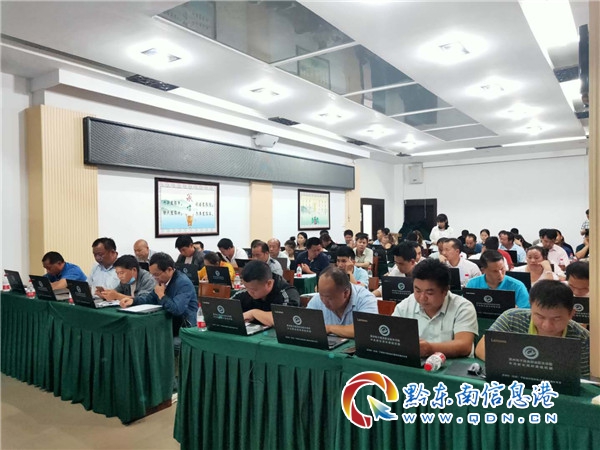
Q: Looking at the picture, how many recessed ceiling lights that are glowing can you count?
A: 9